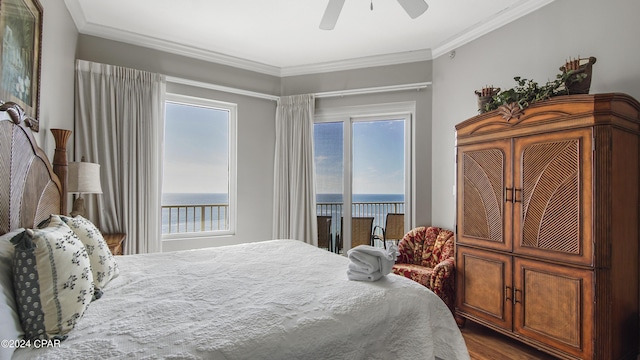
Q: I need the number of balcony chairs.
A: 3